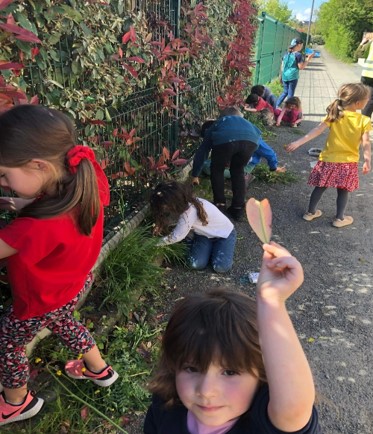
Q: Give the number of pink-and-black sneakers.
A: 2